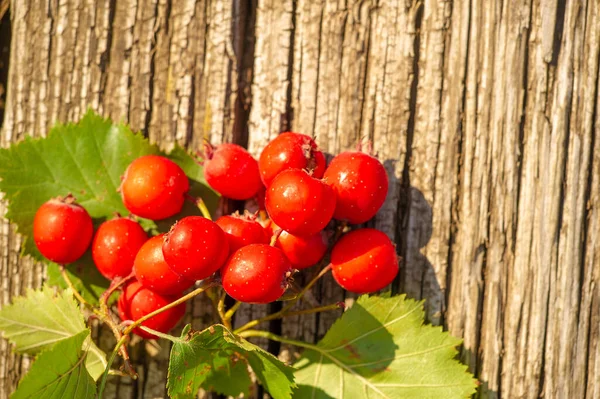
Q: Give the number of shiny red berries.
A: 14